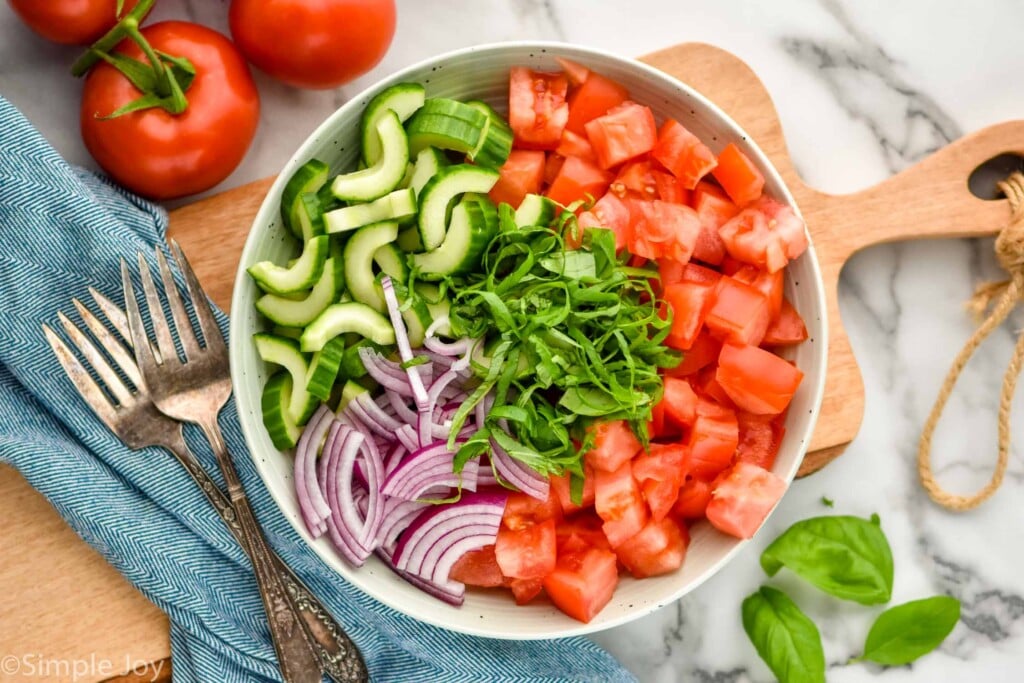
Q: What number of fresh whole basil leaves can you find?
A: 3